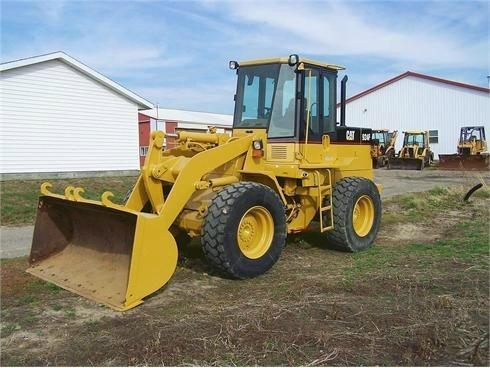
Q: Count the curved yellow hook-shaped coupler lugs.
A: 4